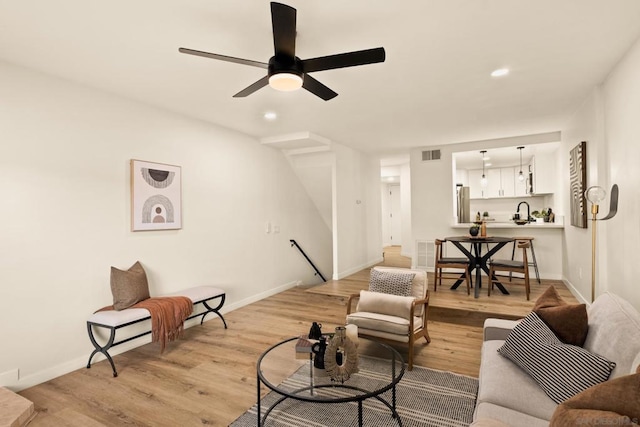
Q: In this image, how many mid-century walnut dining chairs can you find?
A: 2